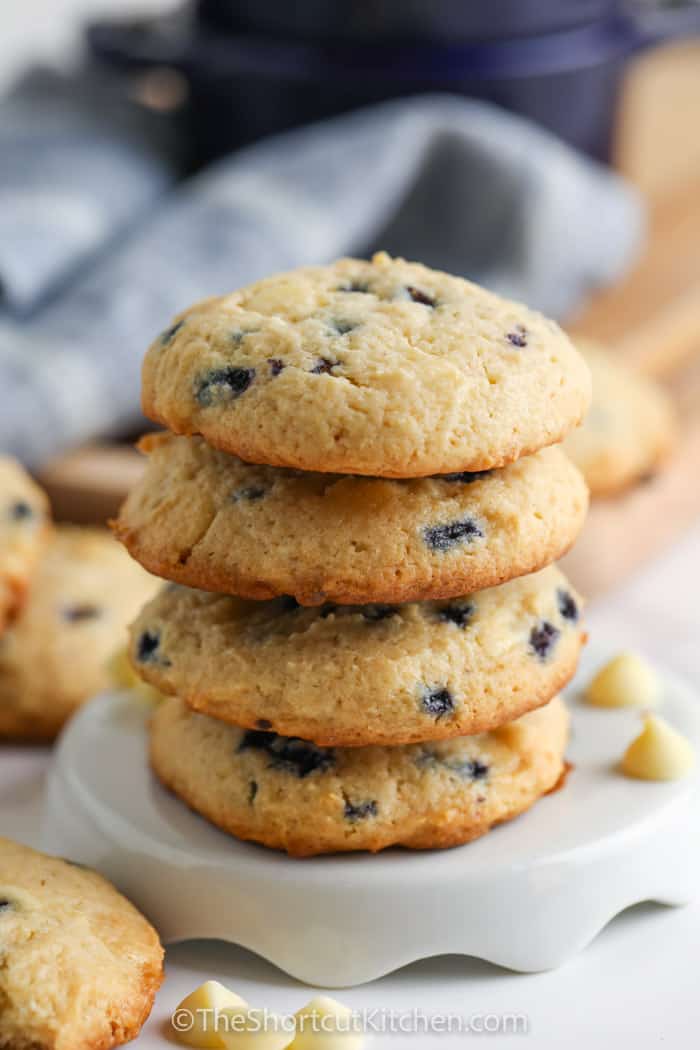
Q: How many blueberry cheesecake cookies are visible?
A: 8